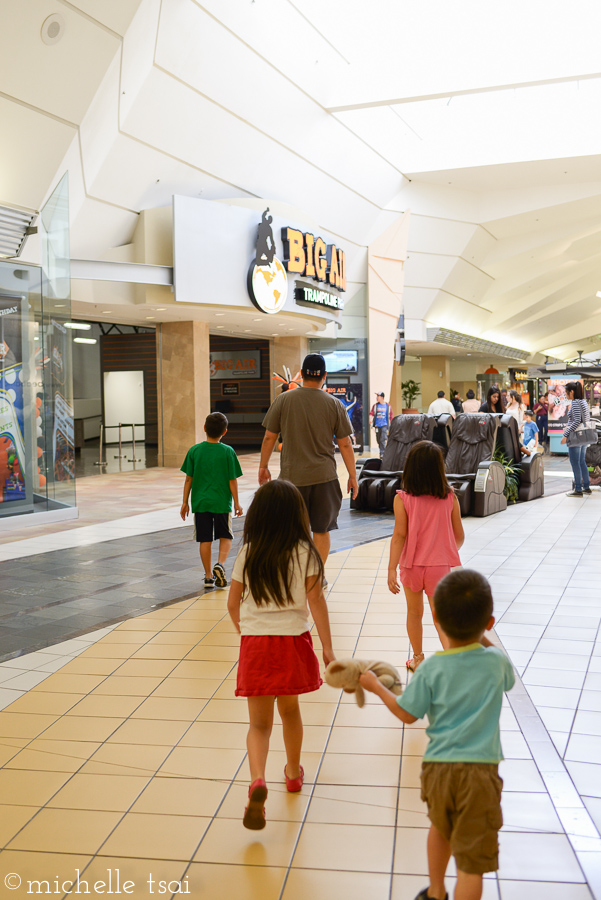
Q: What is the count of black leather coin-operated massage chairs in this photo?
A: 4